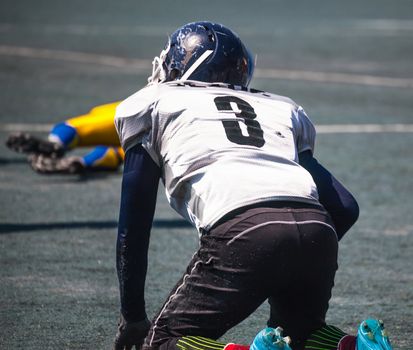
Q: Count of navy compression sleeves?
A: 2